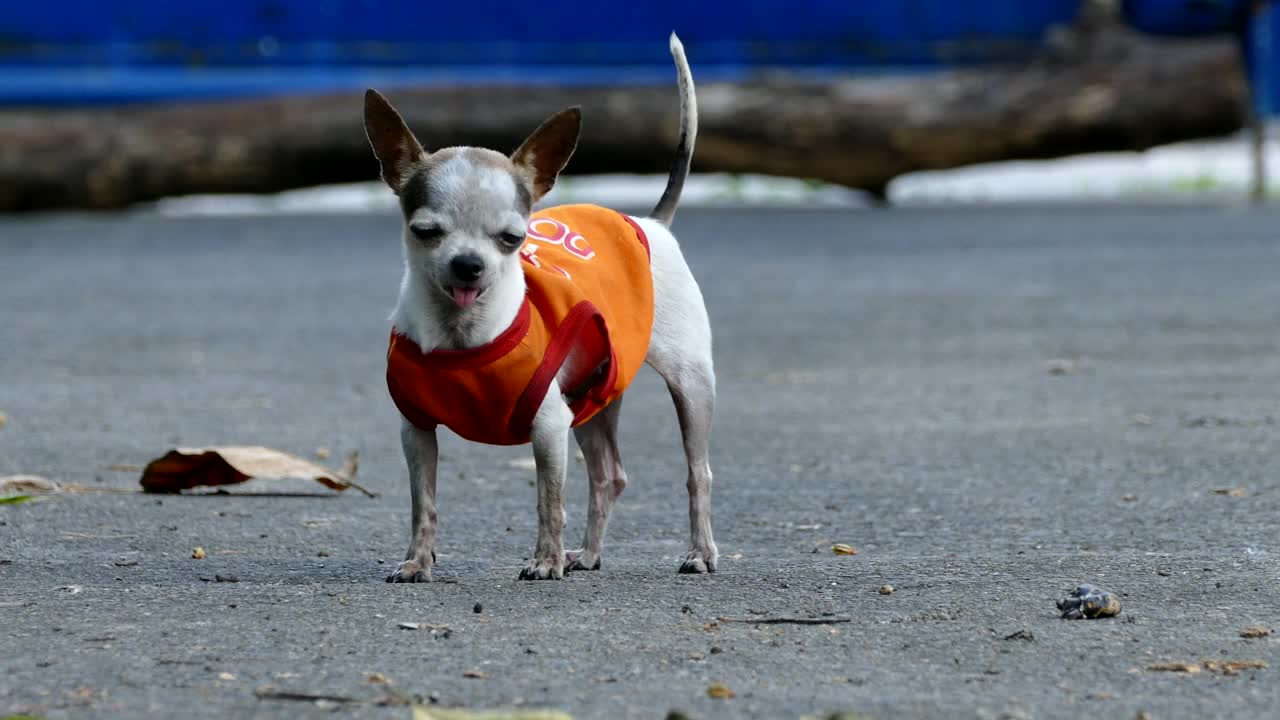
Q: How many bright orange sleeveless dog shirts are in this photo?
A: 1